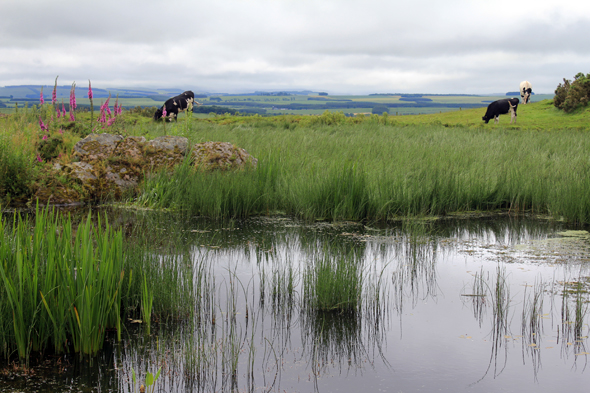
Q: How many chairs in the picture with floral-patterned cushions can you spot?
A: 0